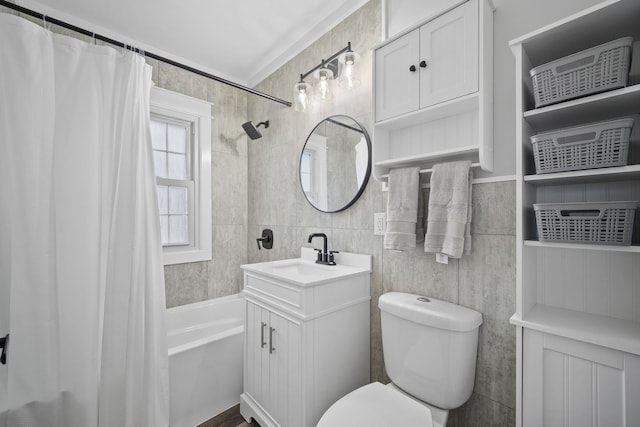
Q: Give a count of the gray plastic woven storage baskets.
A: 3